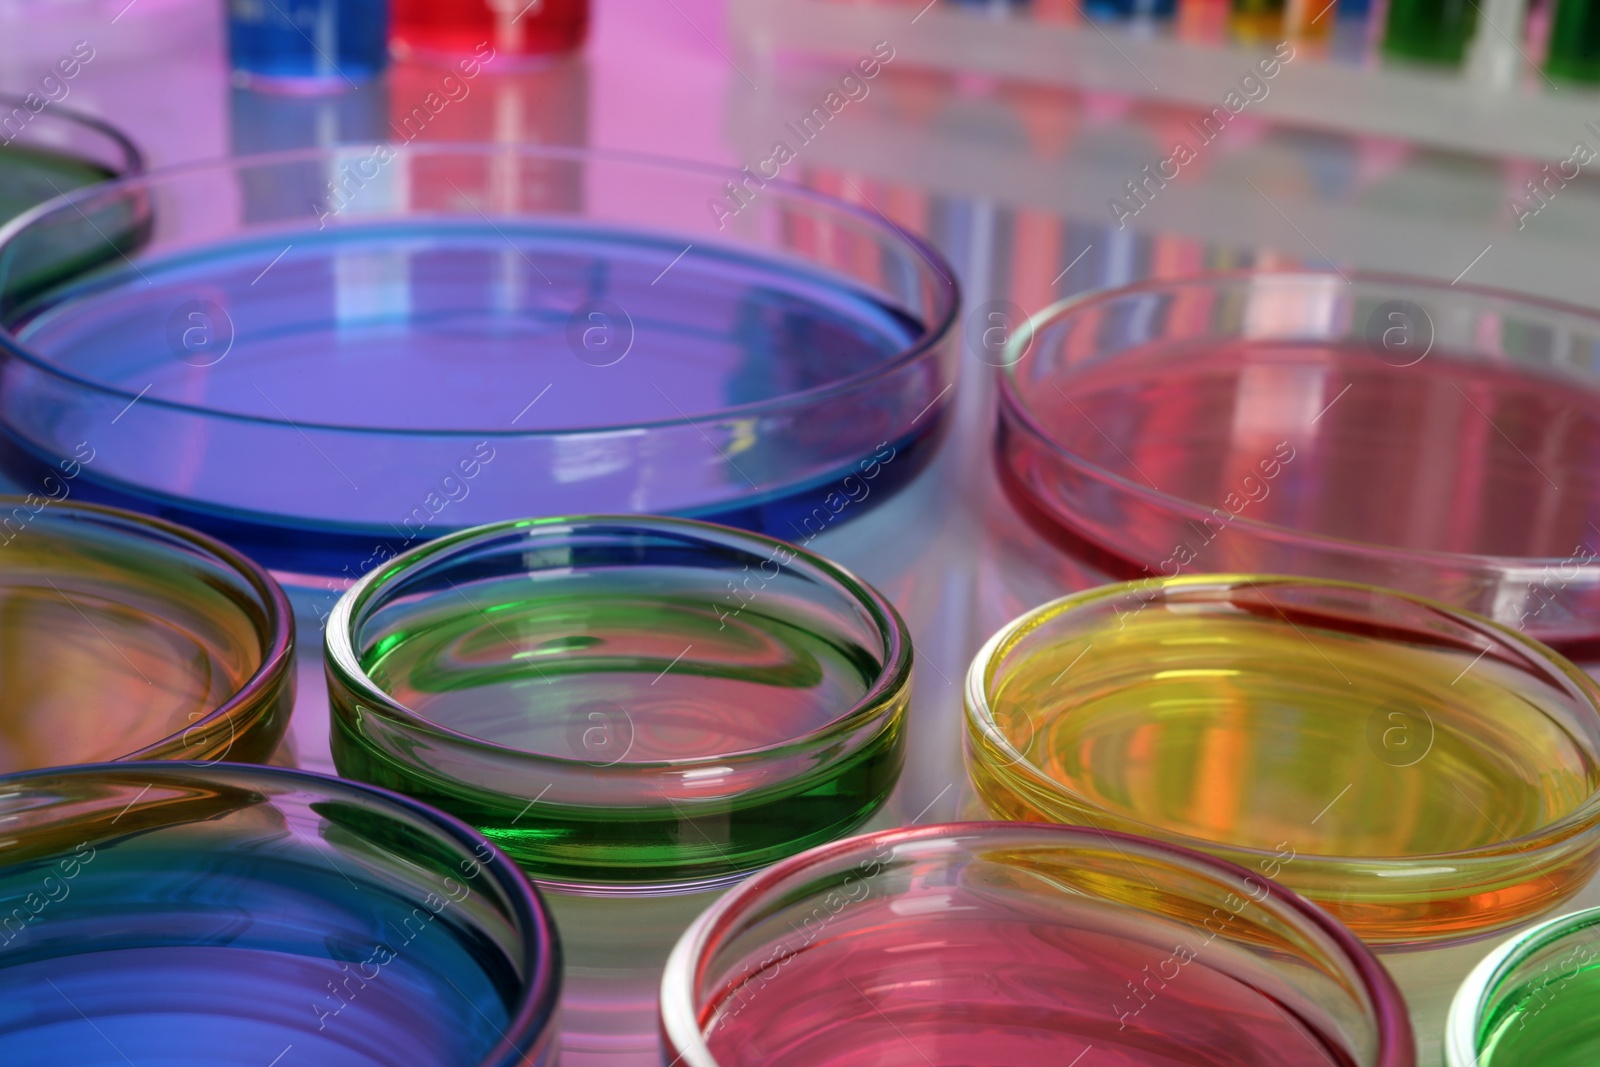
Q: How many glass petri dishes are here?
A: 9